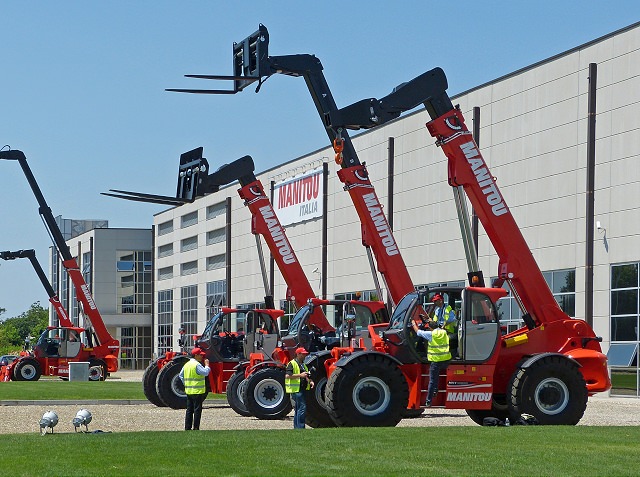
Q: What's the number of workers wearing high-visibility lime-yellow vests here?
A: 4